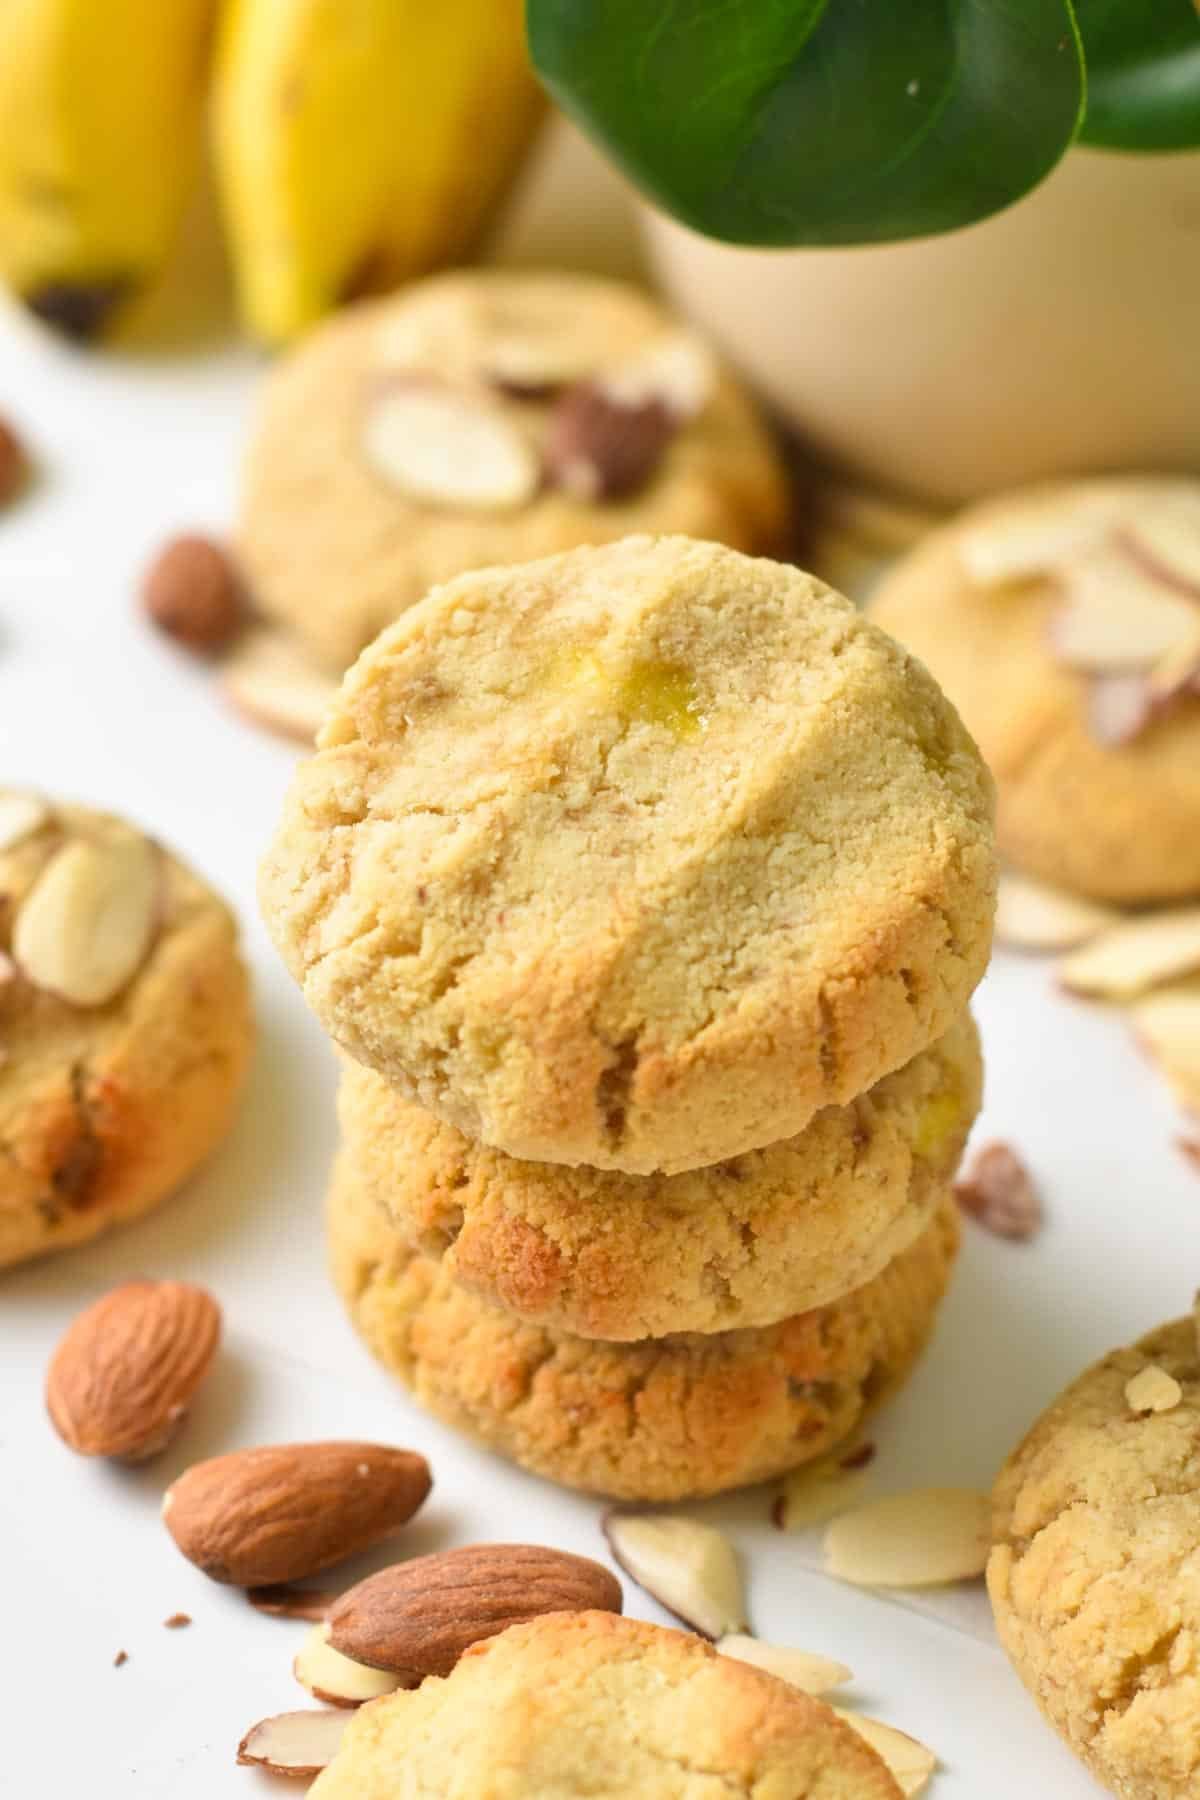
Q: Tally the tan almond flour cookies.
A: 8